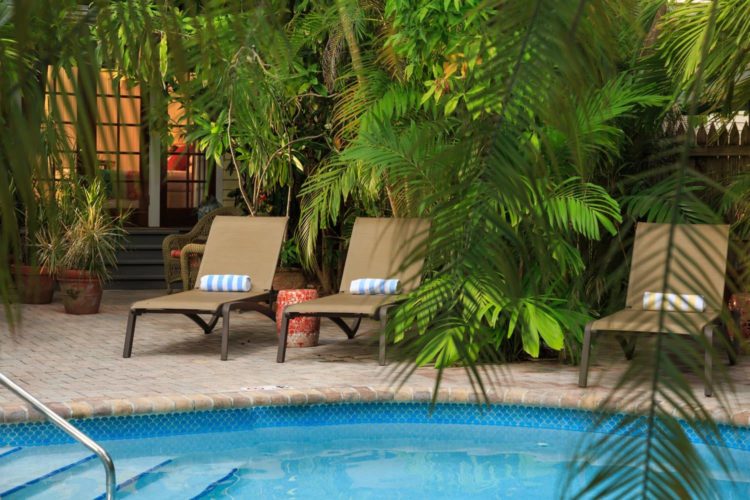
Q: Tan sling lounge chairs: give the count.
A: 3